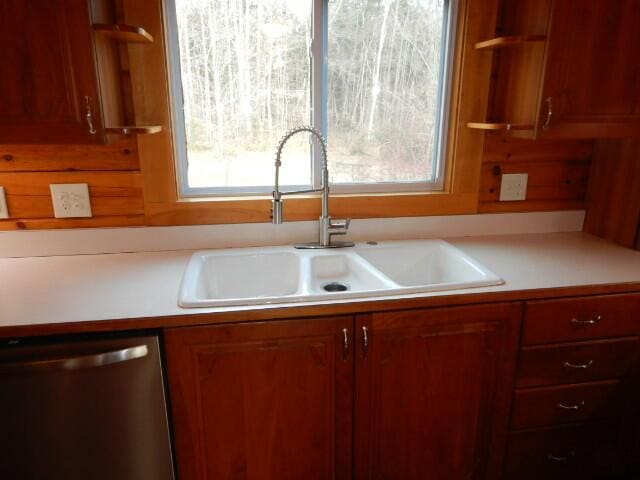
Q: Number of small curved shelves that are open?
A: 4